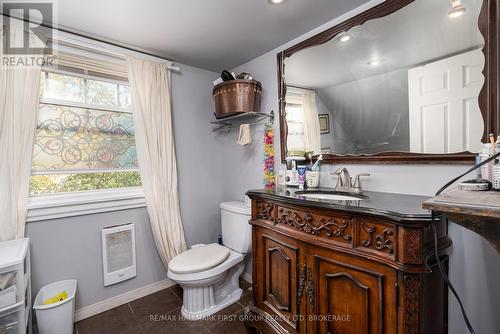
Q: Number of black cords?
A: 1